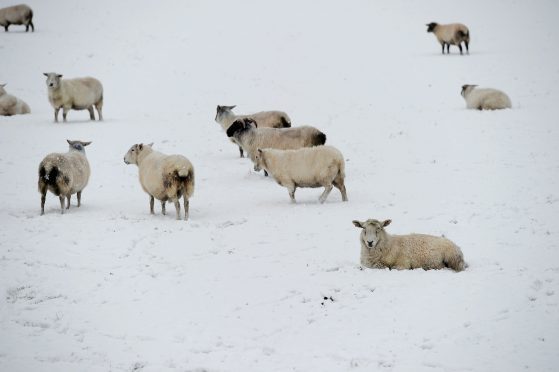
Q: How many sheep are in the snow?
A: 11